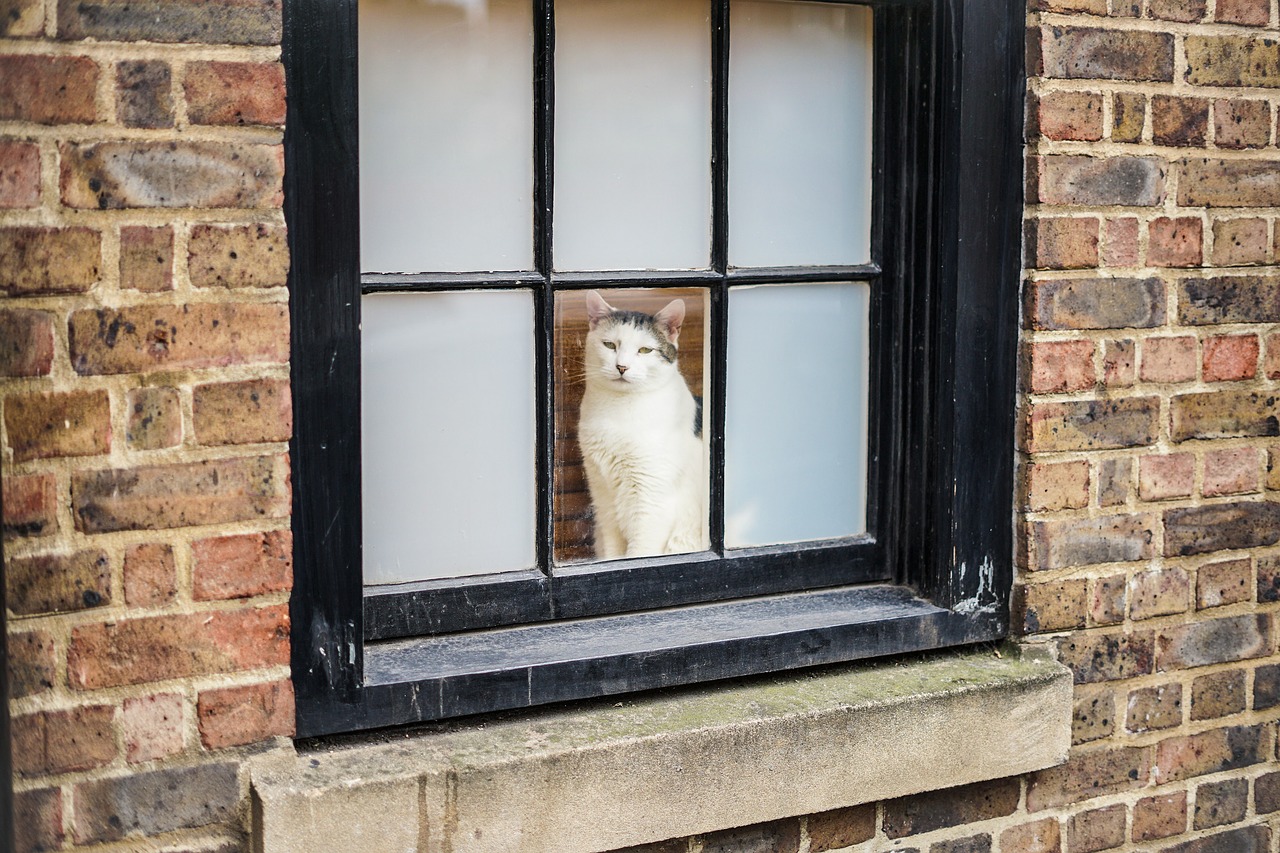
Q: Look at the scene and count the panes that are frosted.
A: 5